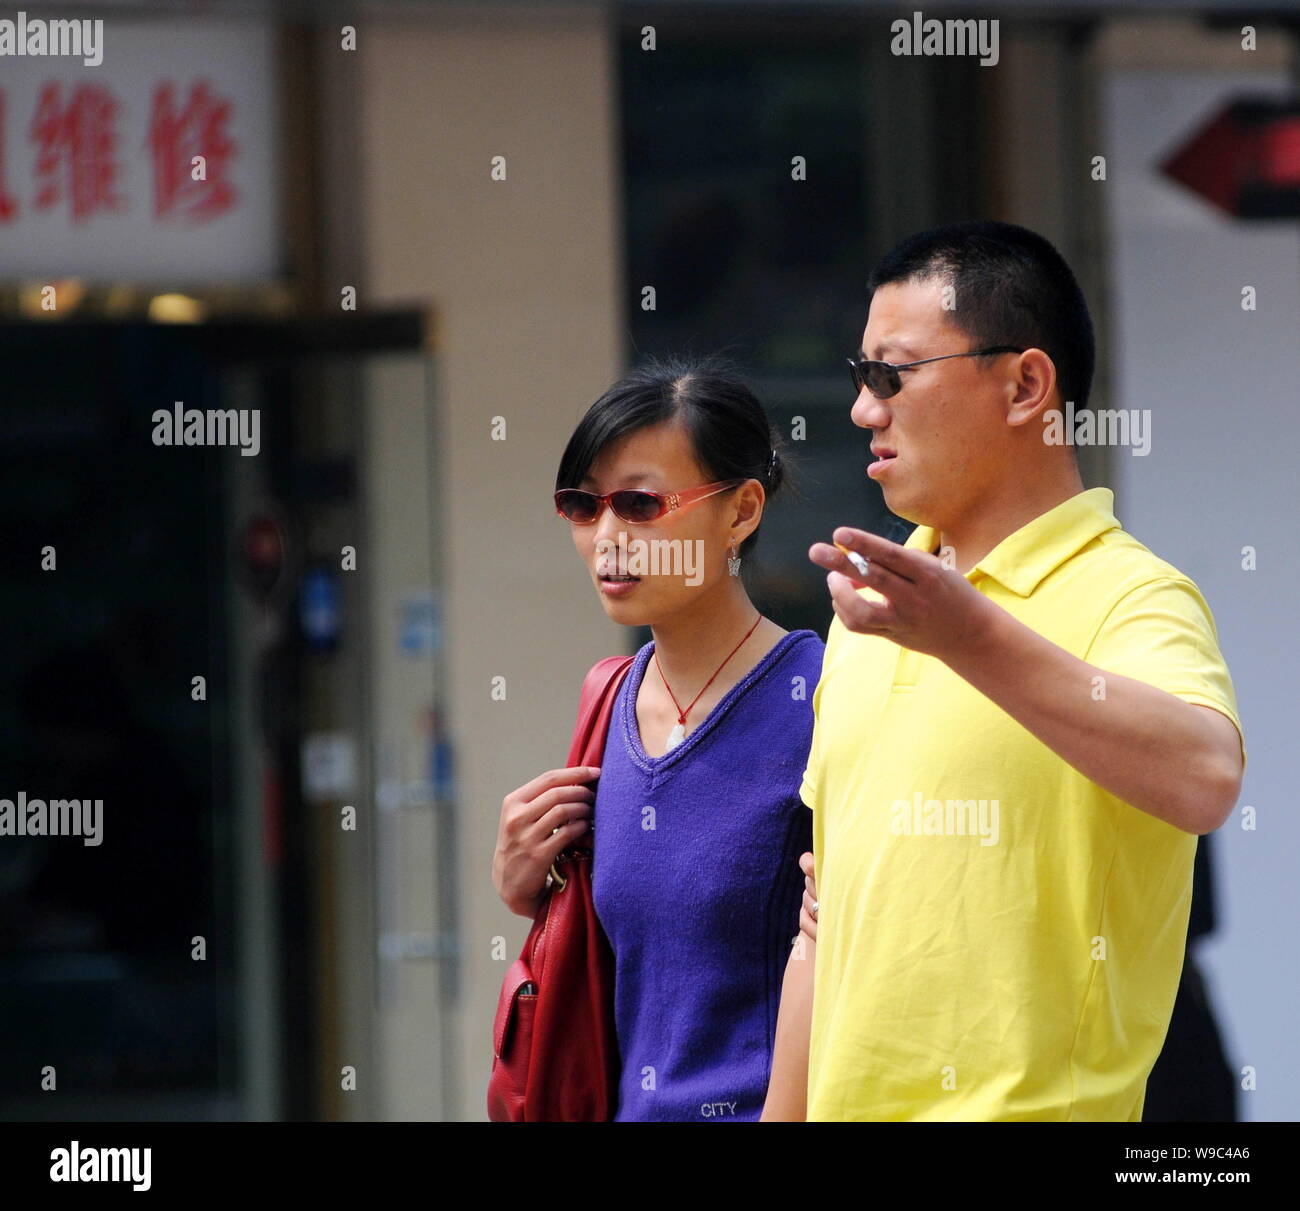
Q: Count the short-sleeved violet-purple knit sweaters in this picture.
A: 1